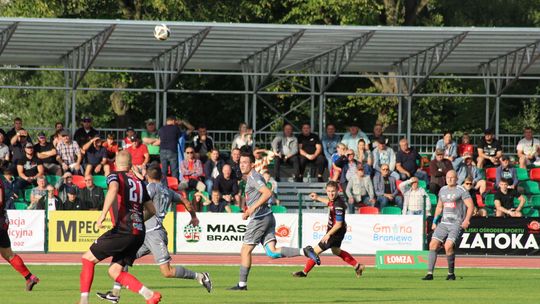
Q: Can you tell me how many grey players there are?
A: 3